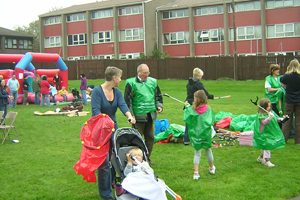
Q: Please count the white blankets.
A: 1